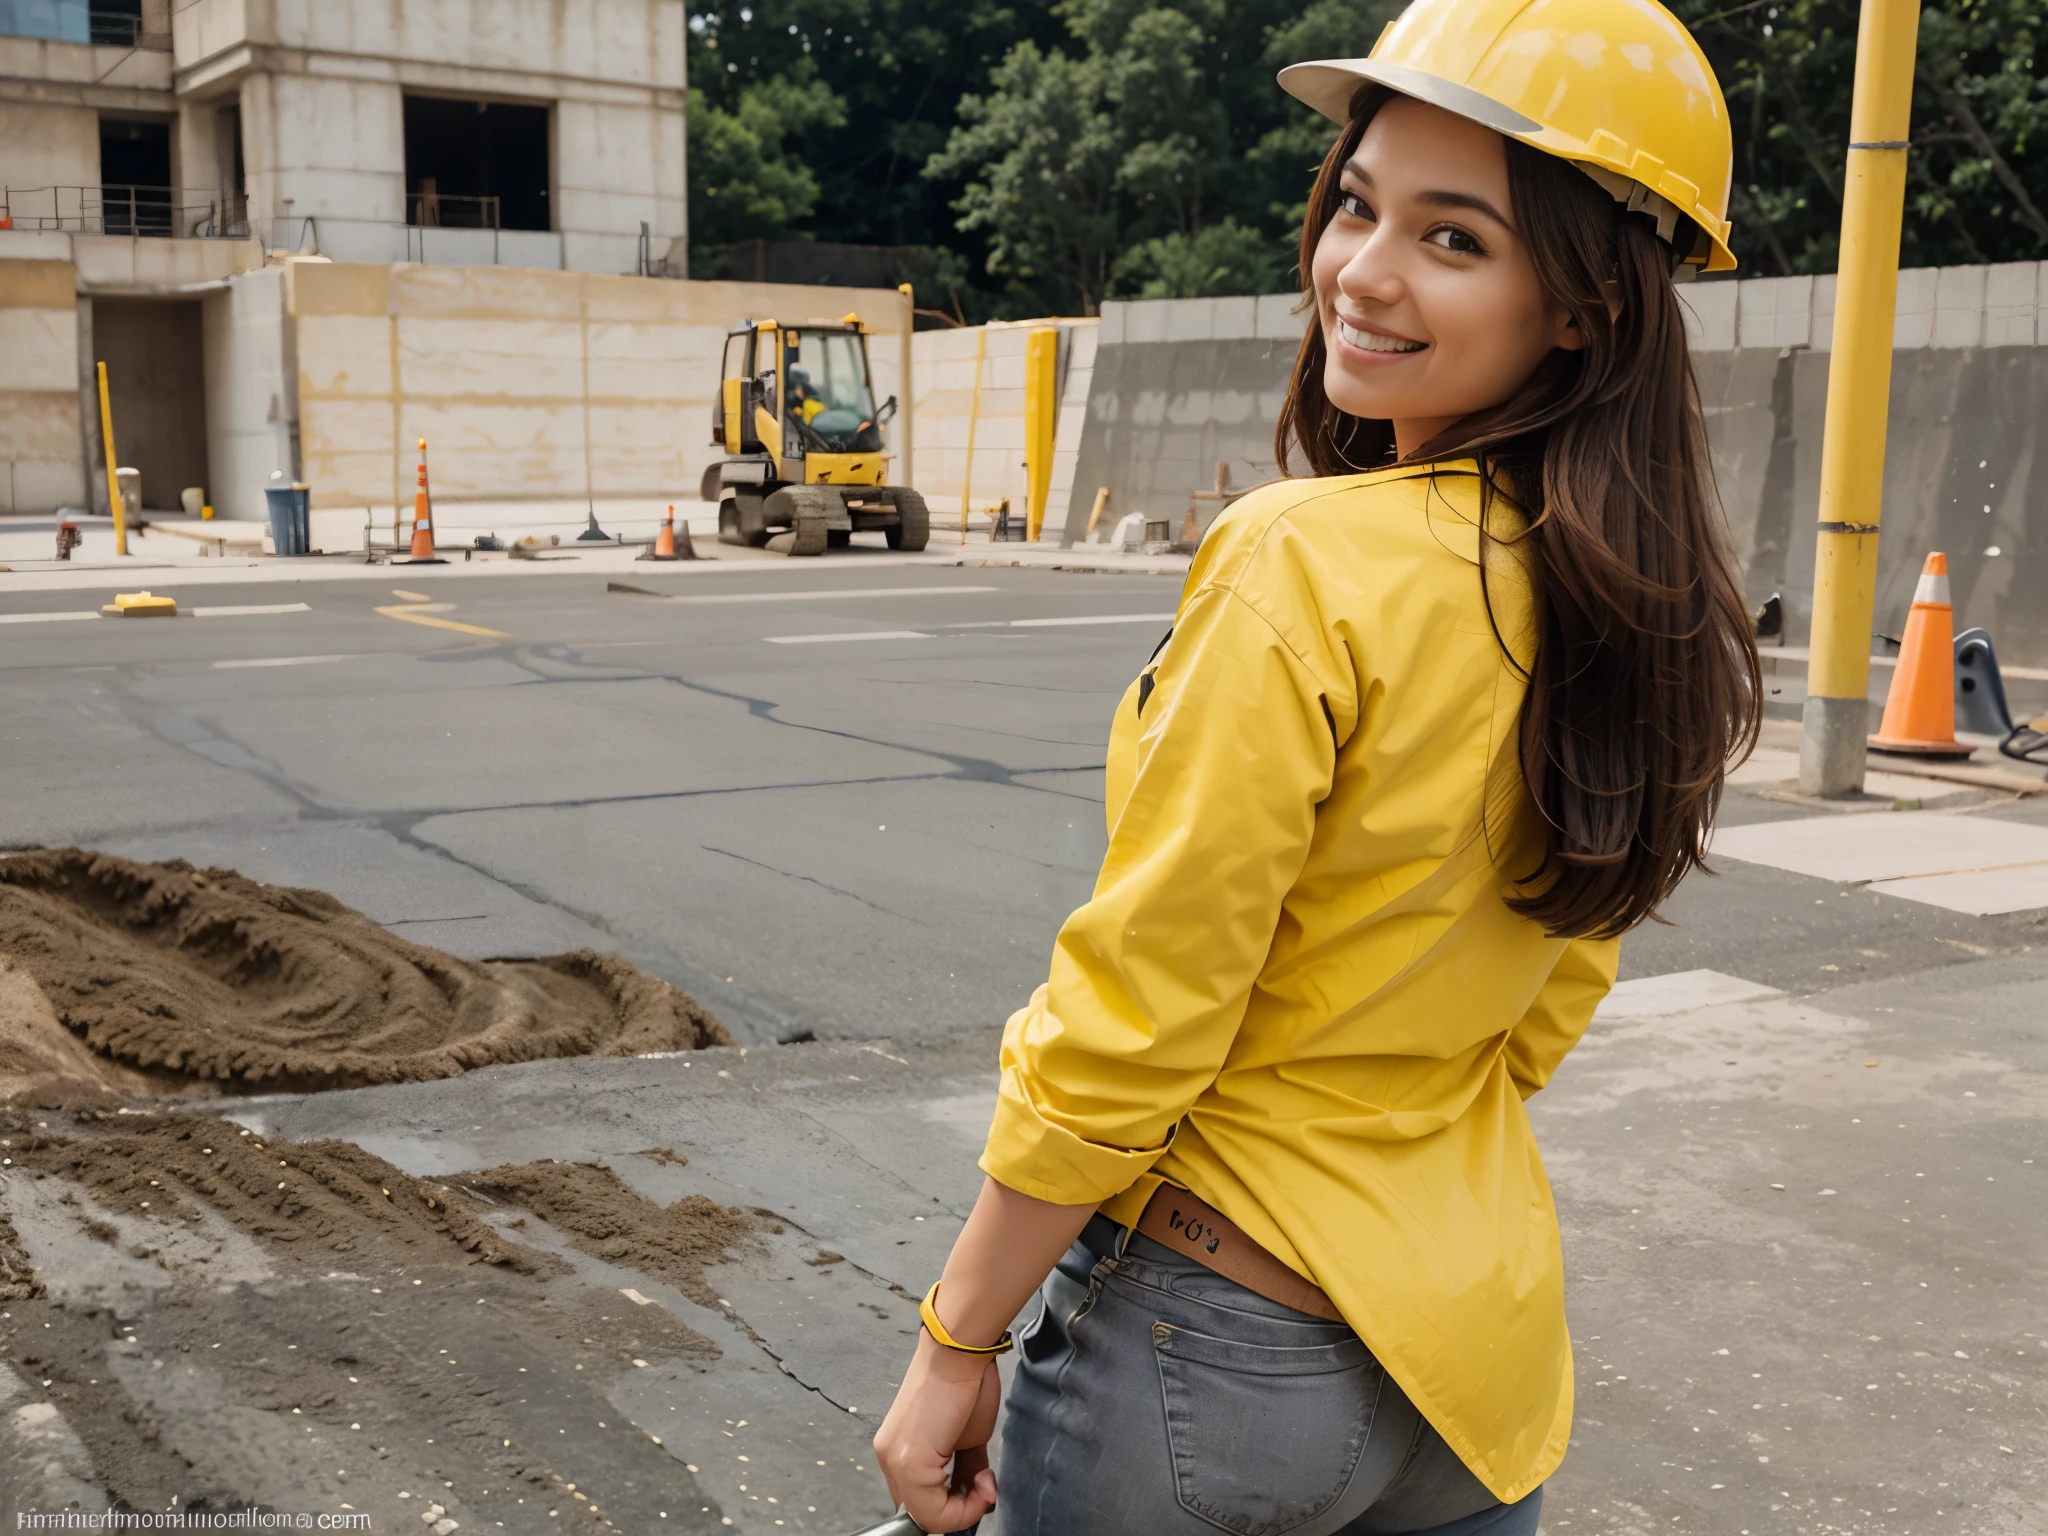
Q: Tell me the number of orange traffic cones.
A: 3